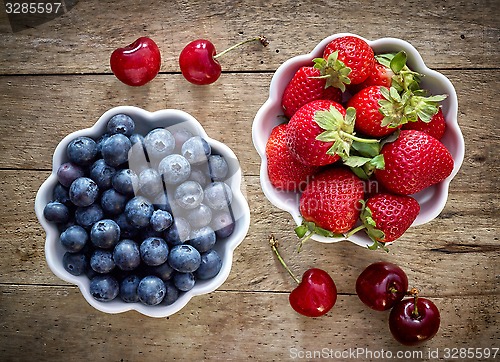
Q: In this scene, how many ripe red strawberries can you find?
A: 10